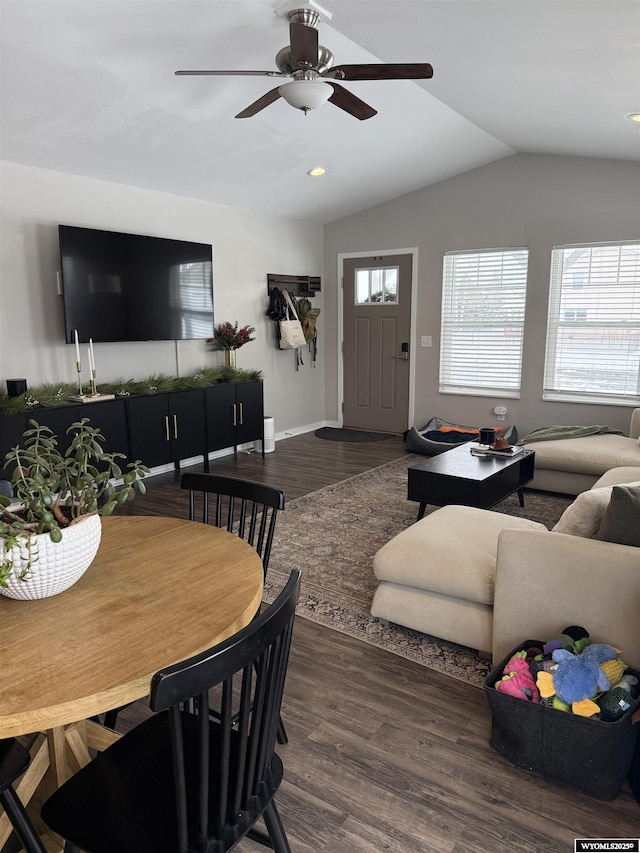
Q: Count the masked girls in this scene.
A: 0